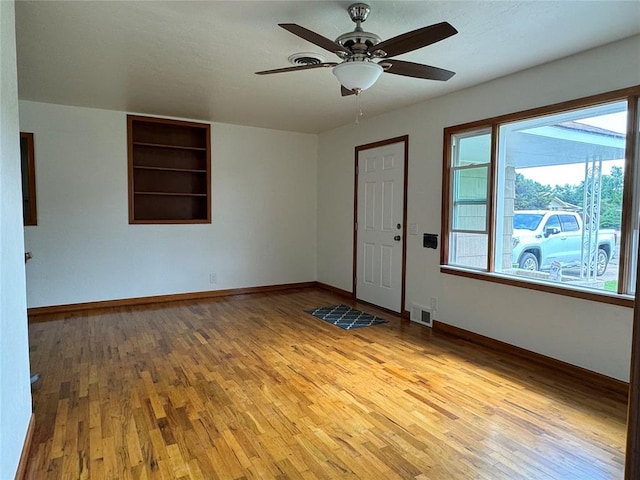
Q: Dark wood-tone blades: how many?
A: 5